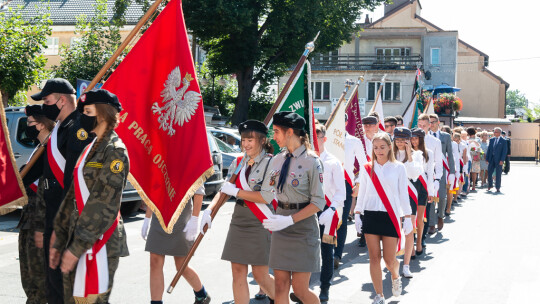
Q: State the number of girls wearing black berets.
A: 4